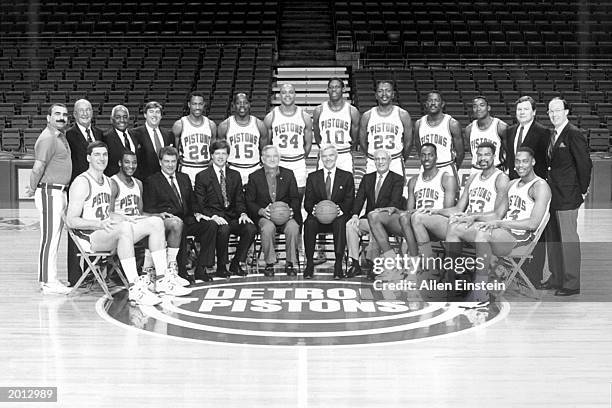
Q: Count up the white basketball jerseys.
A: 12